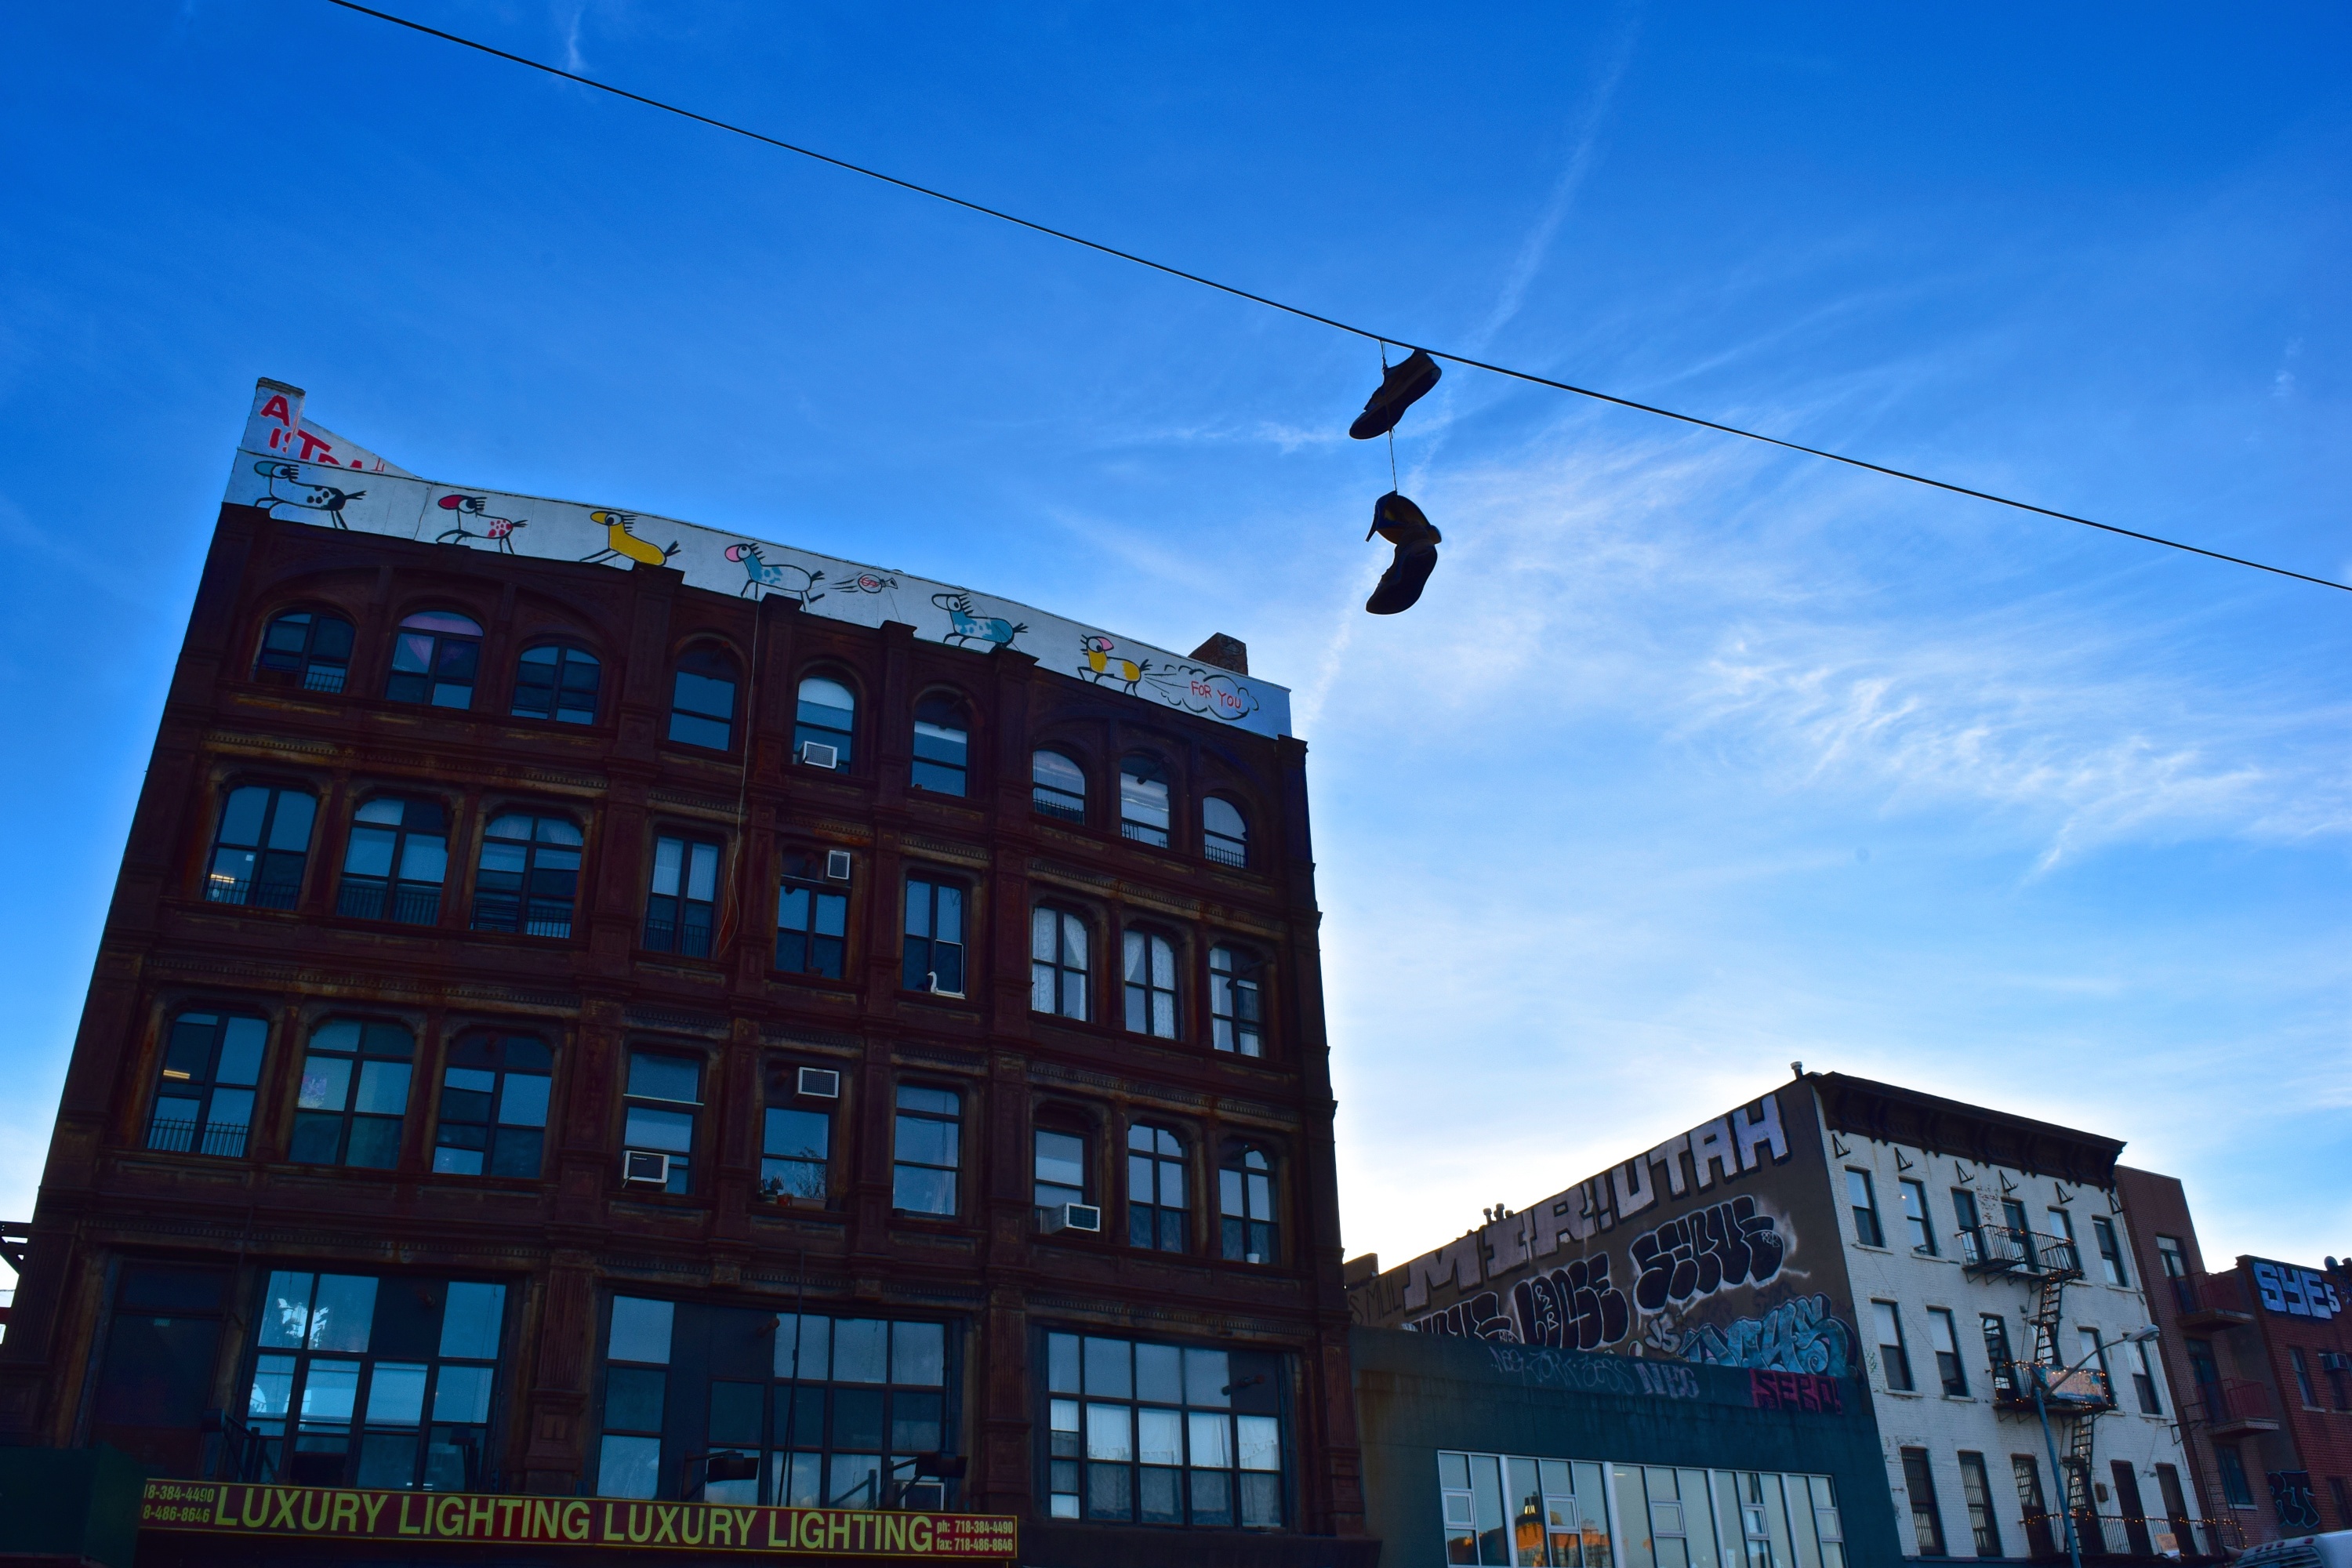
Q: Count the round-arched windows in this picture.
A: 9